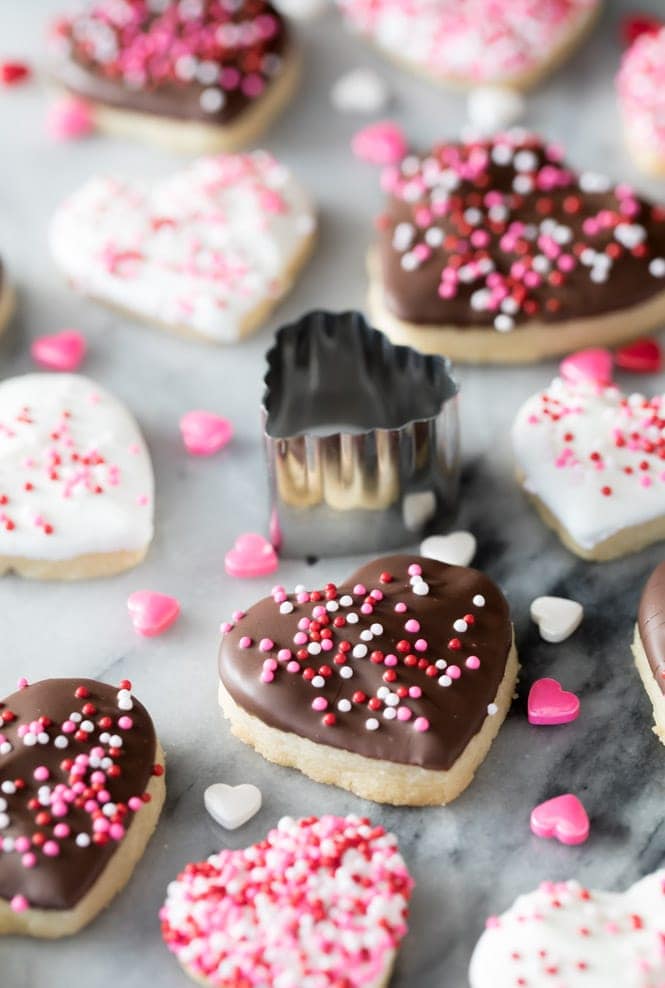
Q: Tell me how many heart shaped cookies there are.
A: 13